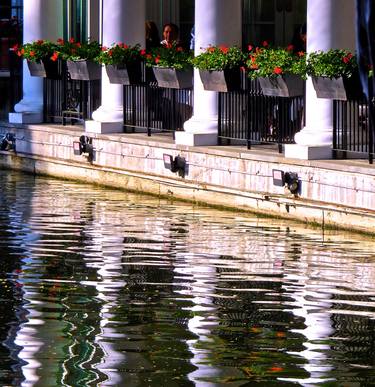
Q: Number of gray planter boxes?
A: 7